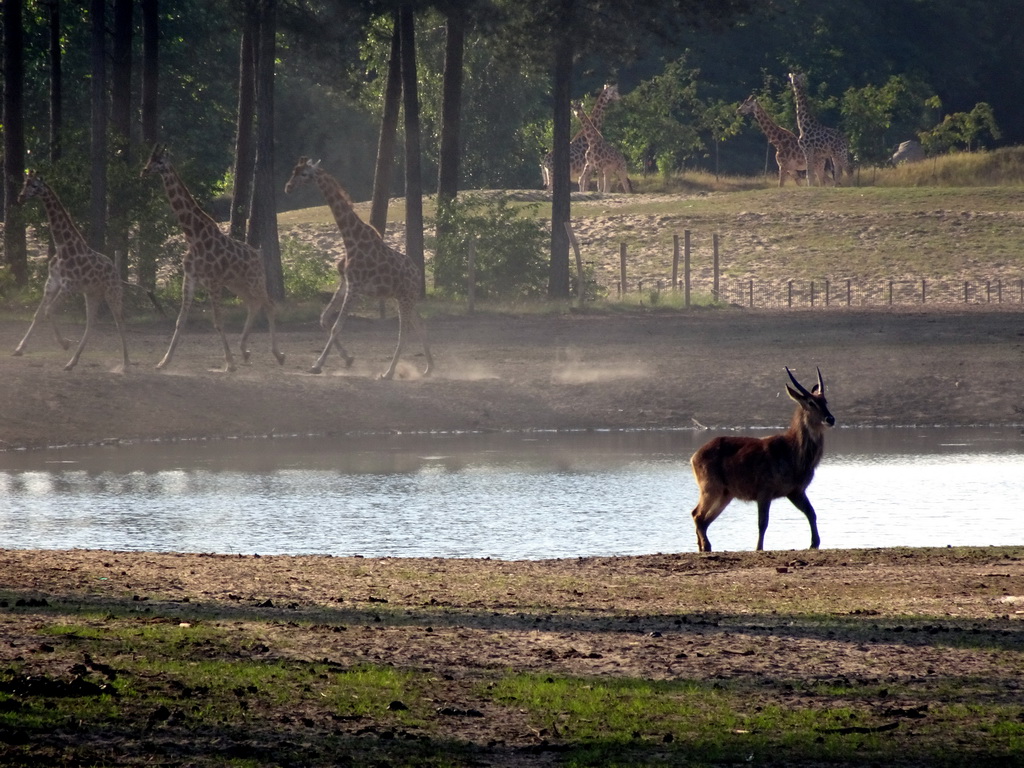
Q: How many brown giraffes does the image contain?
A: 7